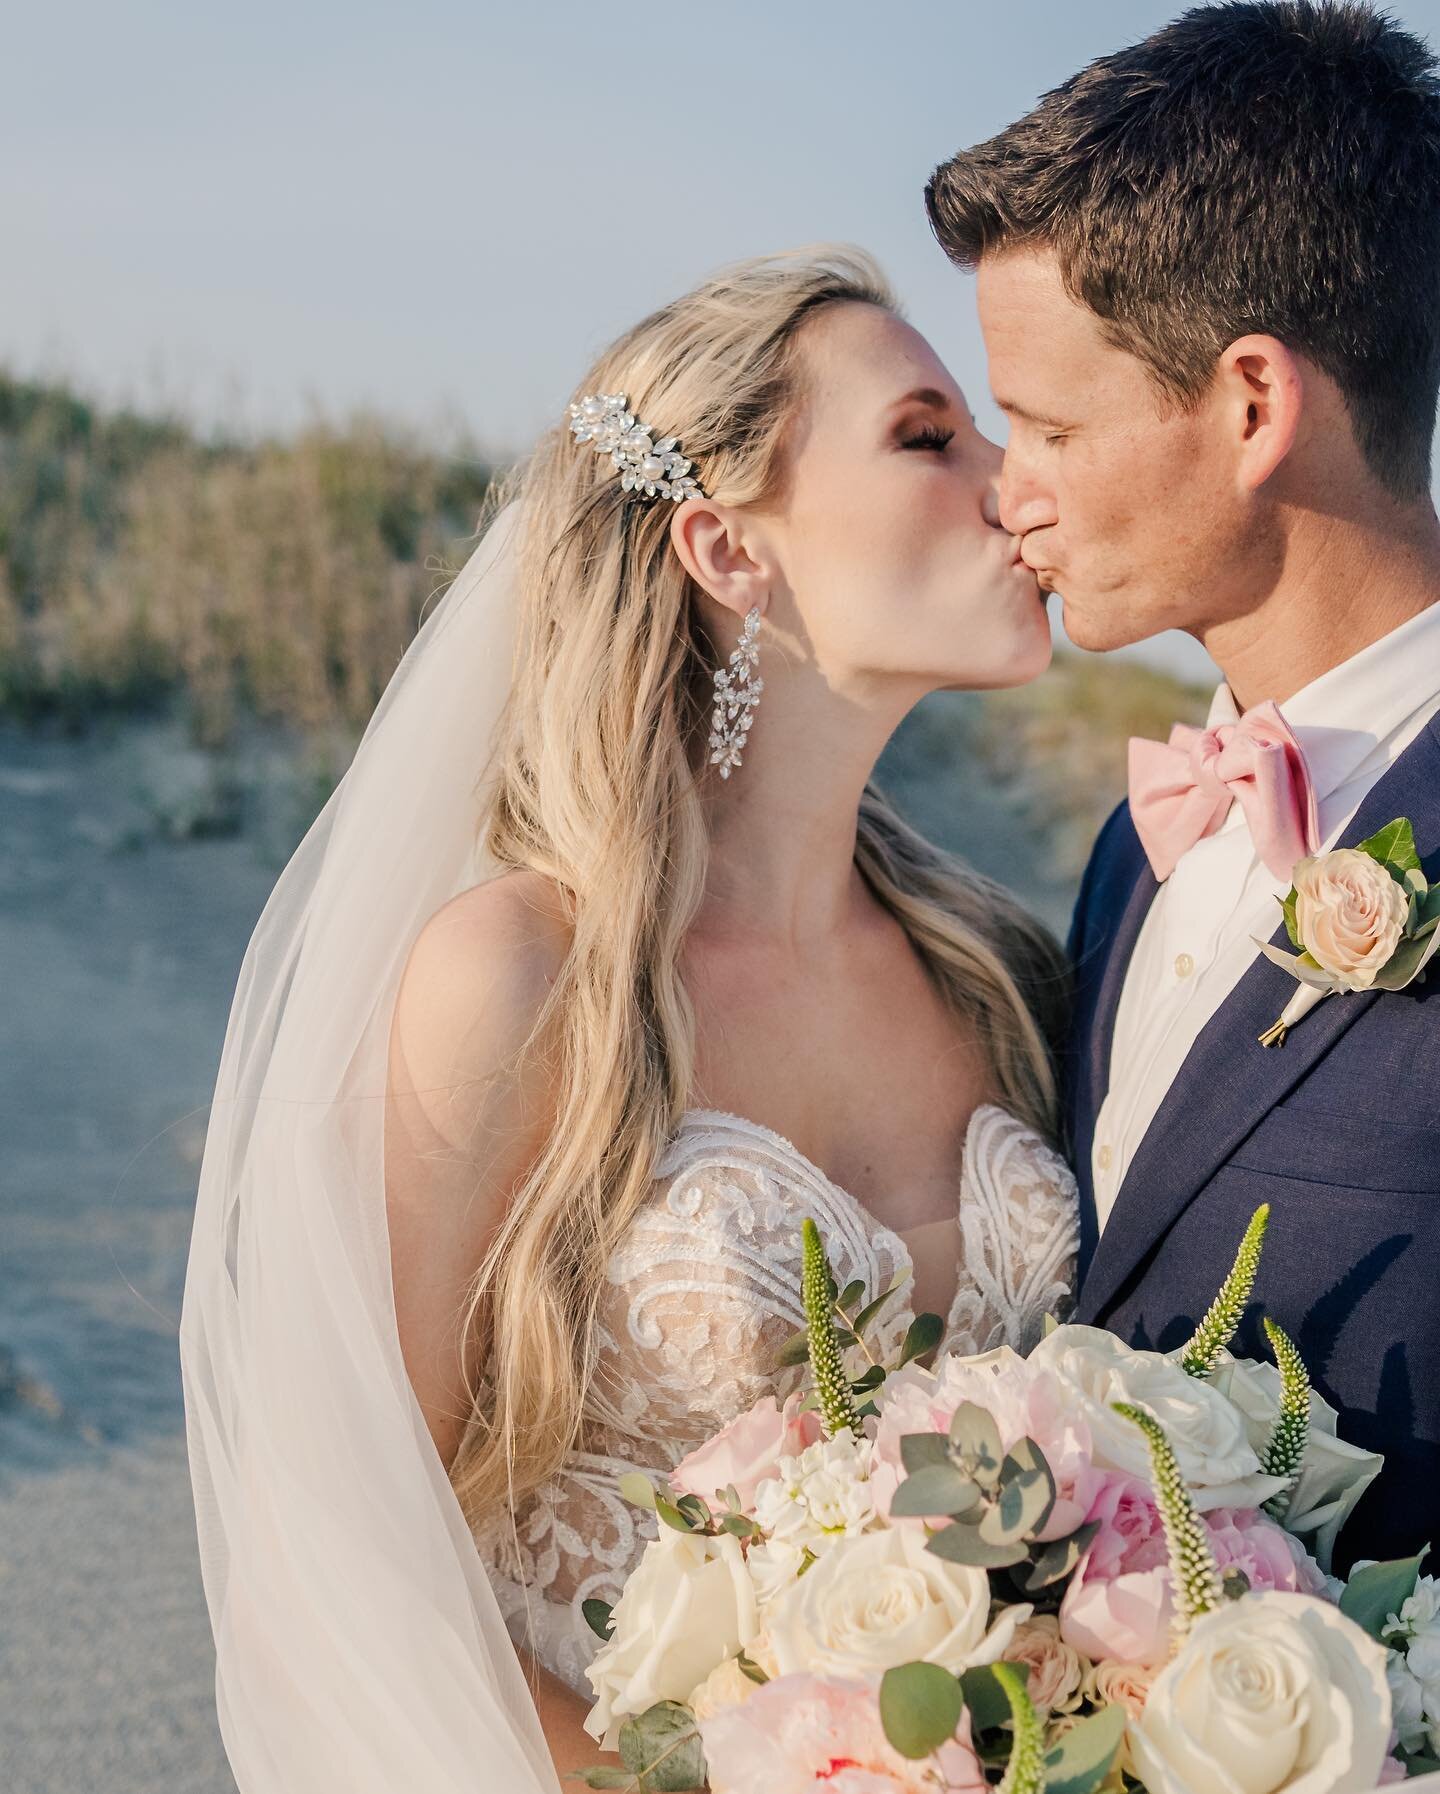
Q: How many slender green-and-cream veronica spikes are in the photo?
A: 5